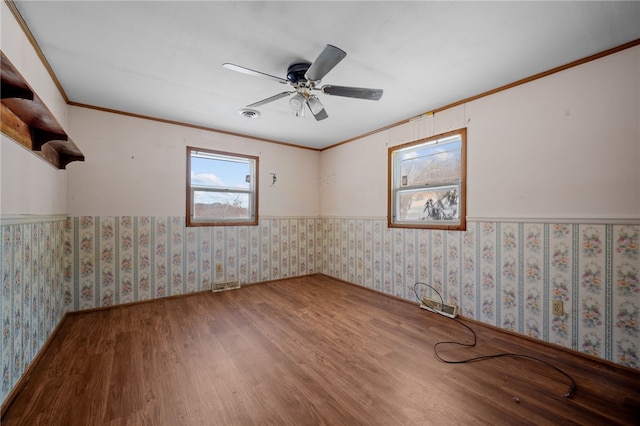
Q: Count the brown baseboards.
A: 3